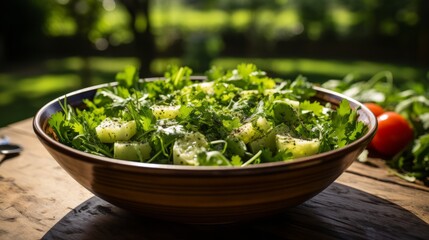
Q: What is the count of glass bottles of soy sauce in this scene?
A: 0